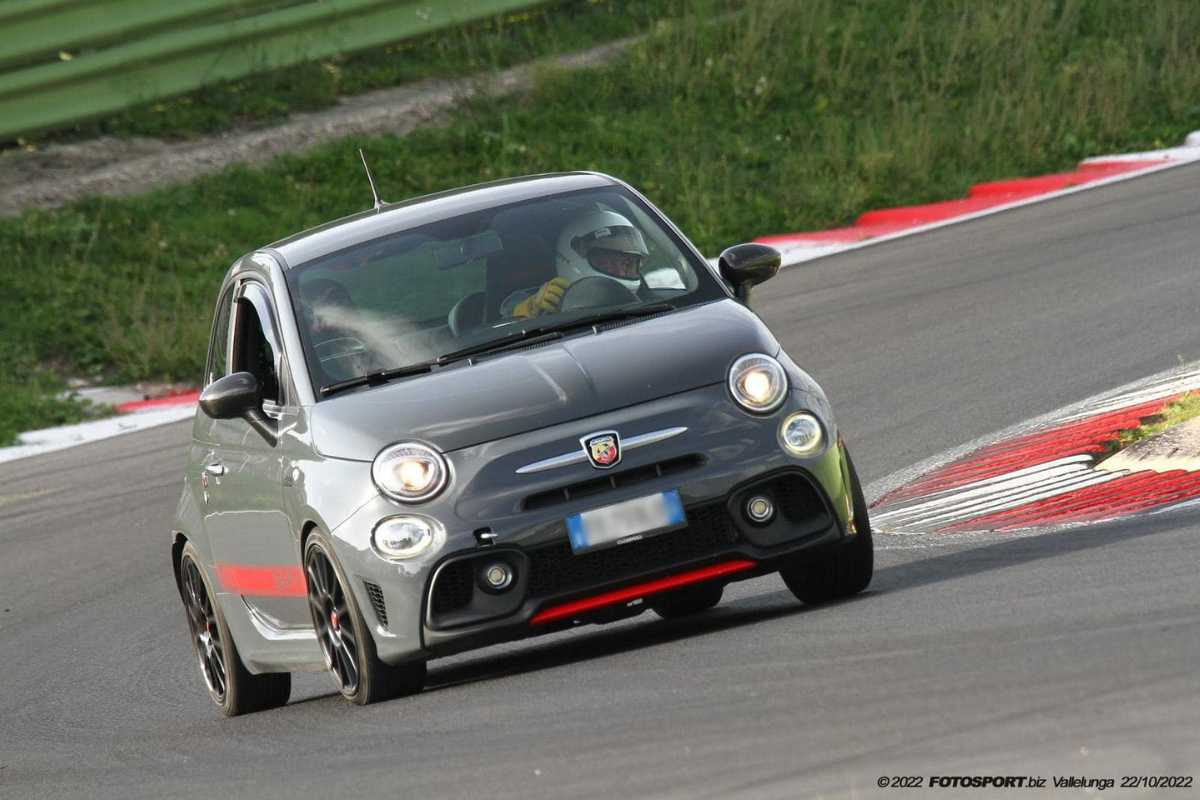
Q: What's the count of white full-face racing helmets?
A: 1